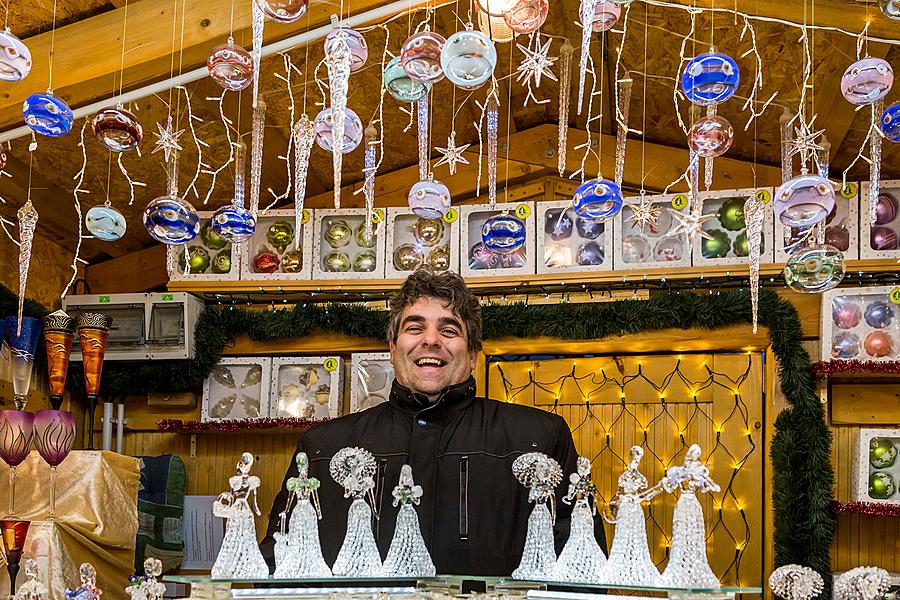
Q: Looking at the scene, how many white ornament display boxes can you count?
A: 15